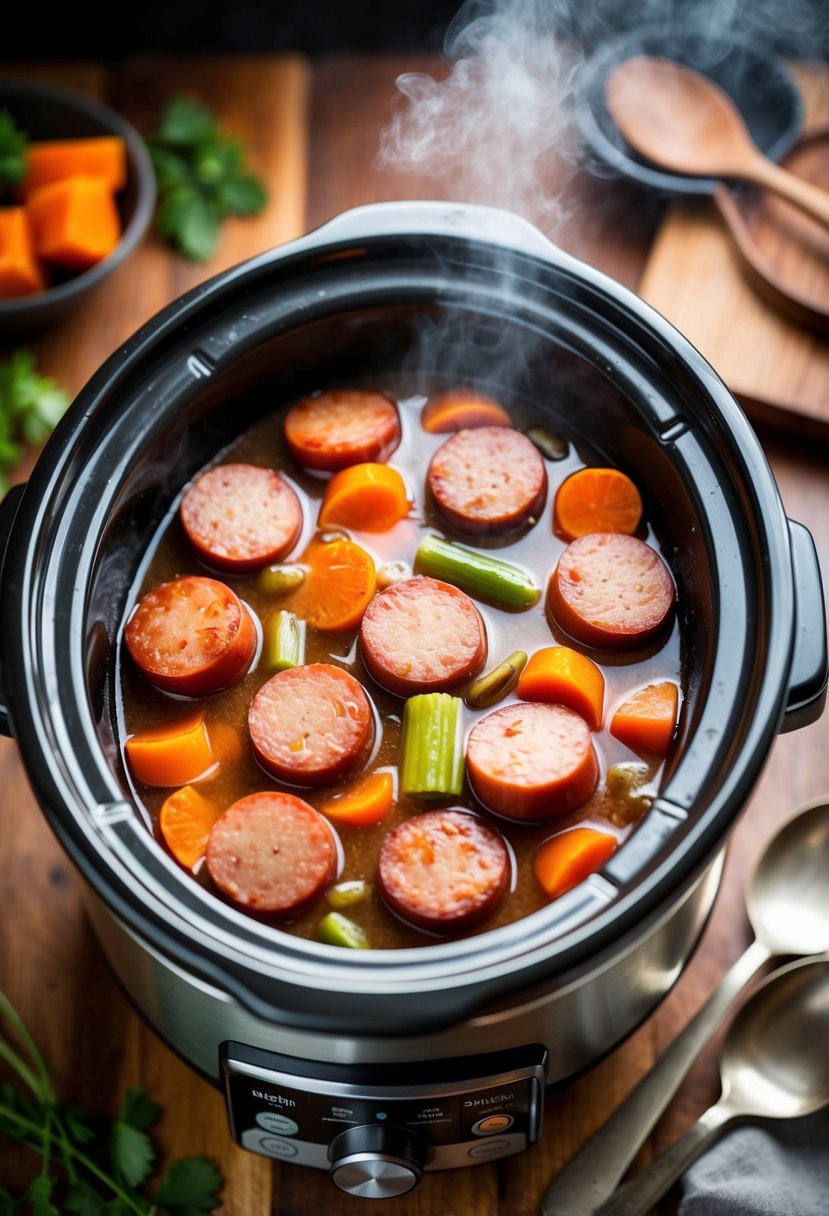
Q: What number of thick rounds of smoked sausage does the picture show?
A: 10